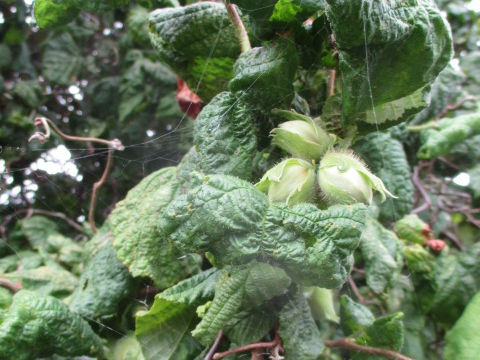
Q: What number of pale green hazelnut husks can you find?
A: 3